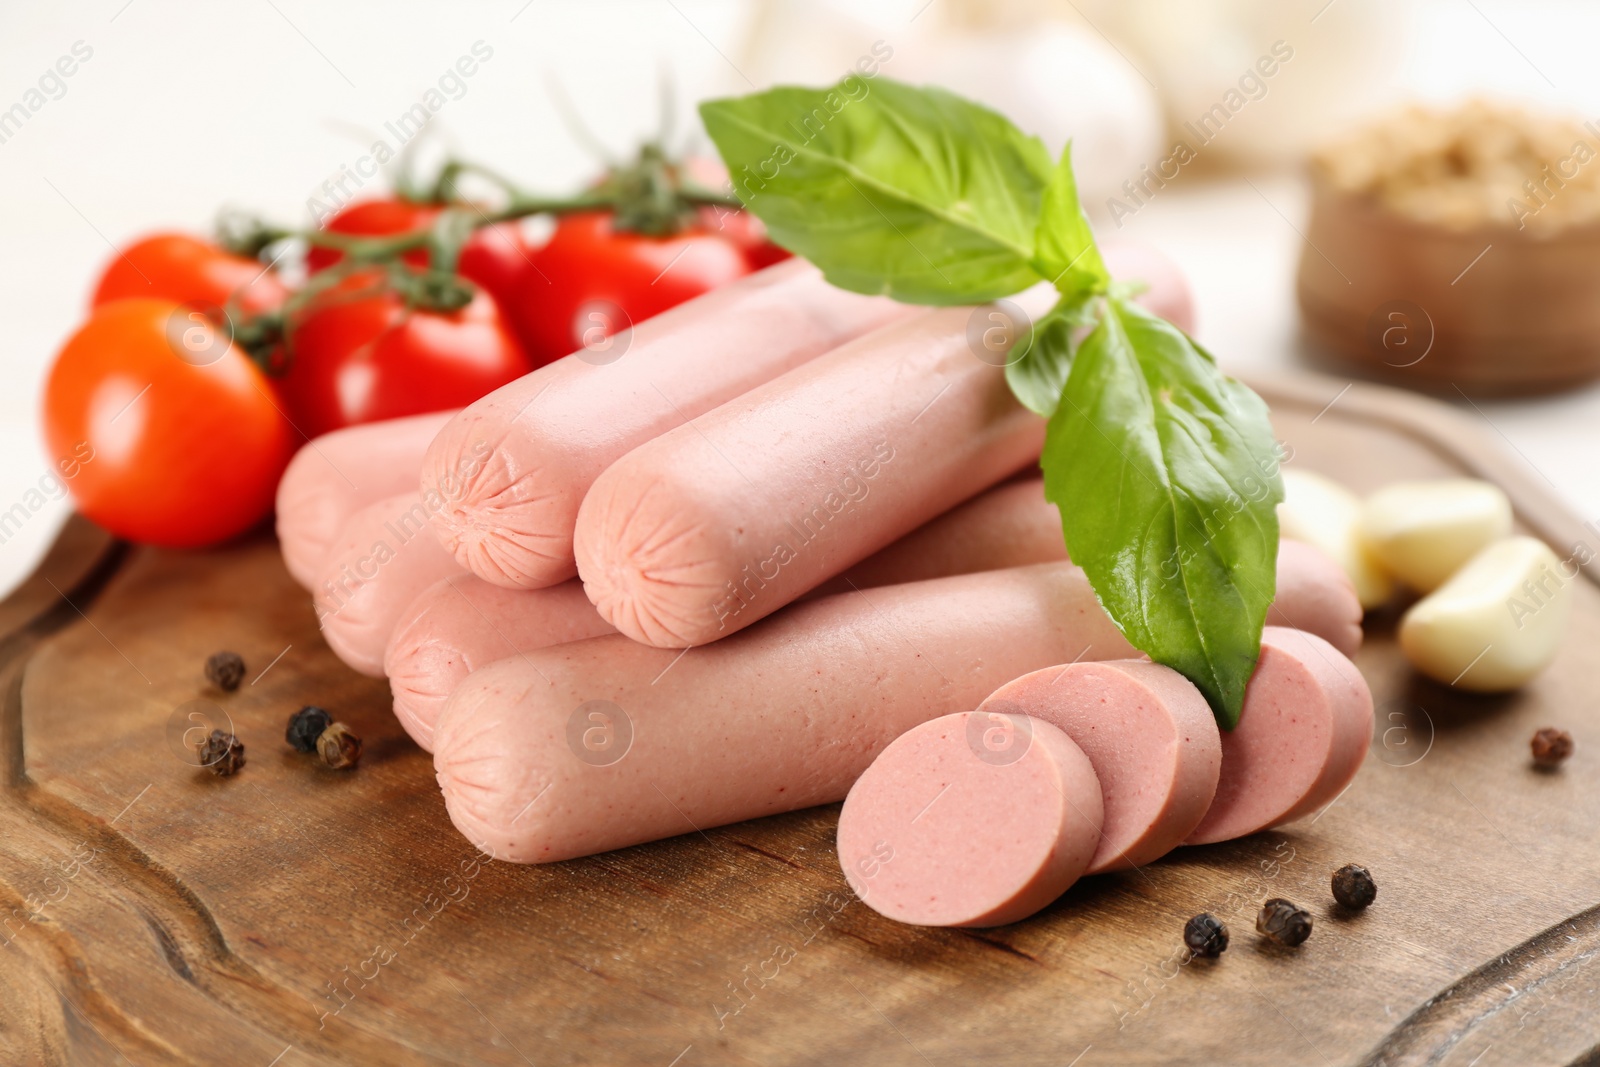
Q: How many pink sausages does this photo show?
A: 6